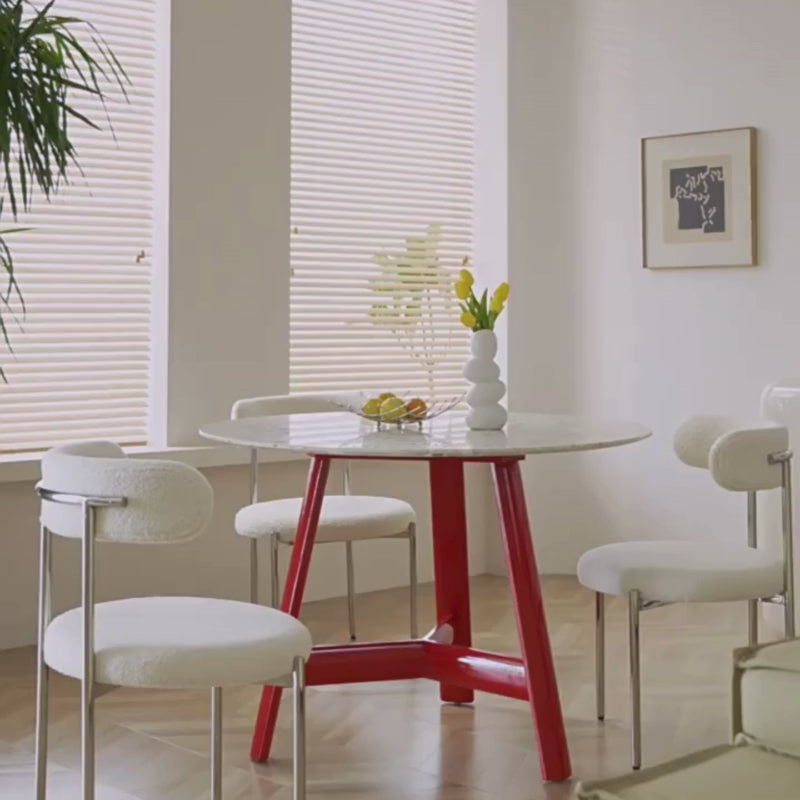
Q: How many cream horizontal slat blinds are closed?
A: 2